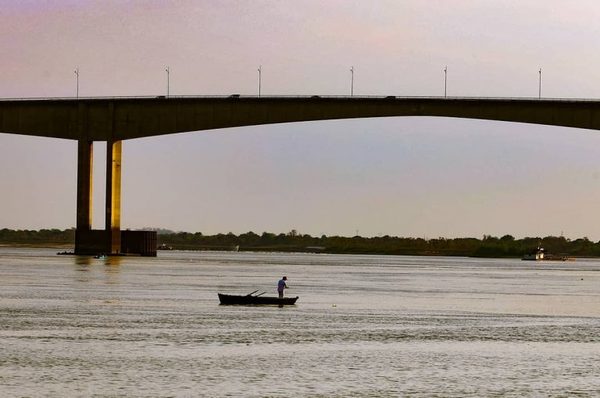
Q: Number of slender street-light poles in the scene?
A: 6